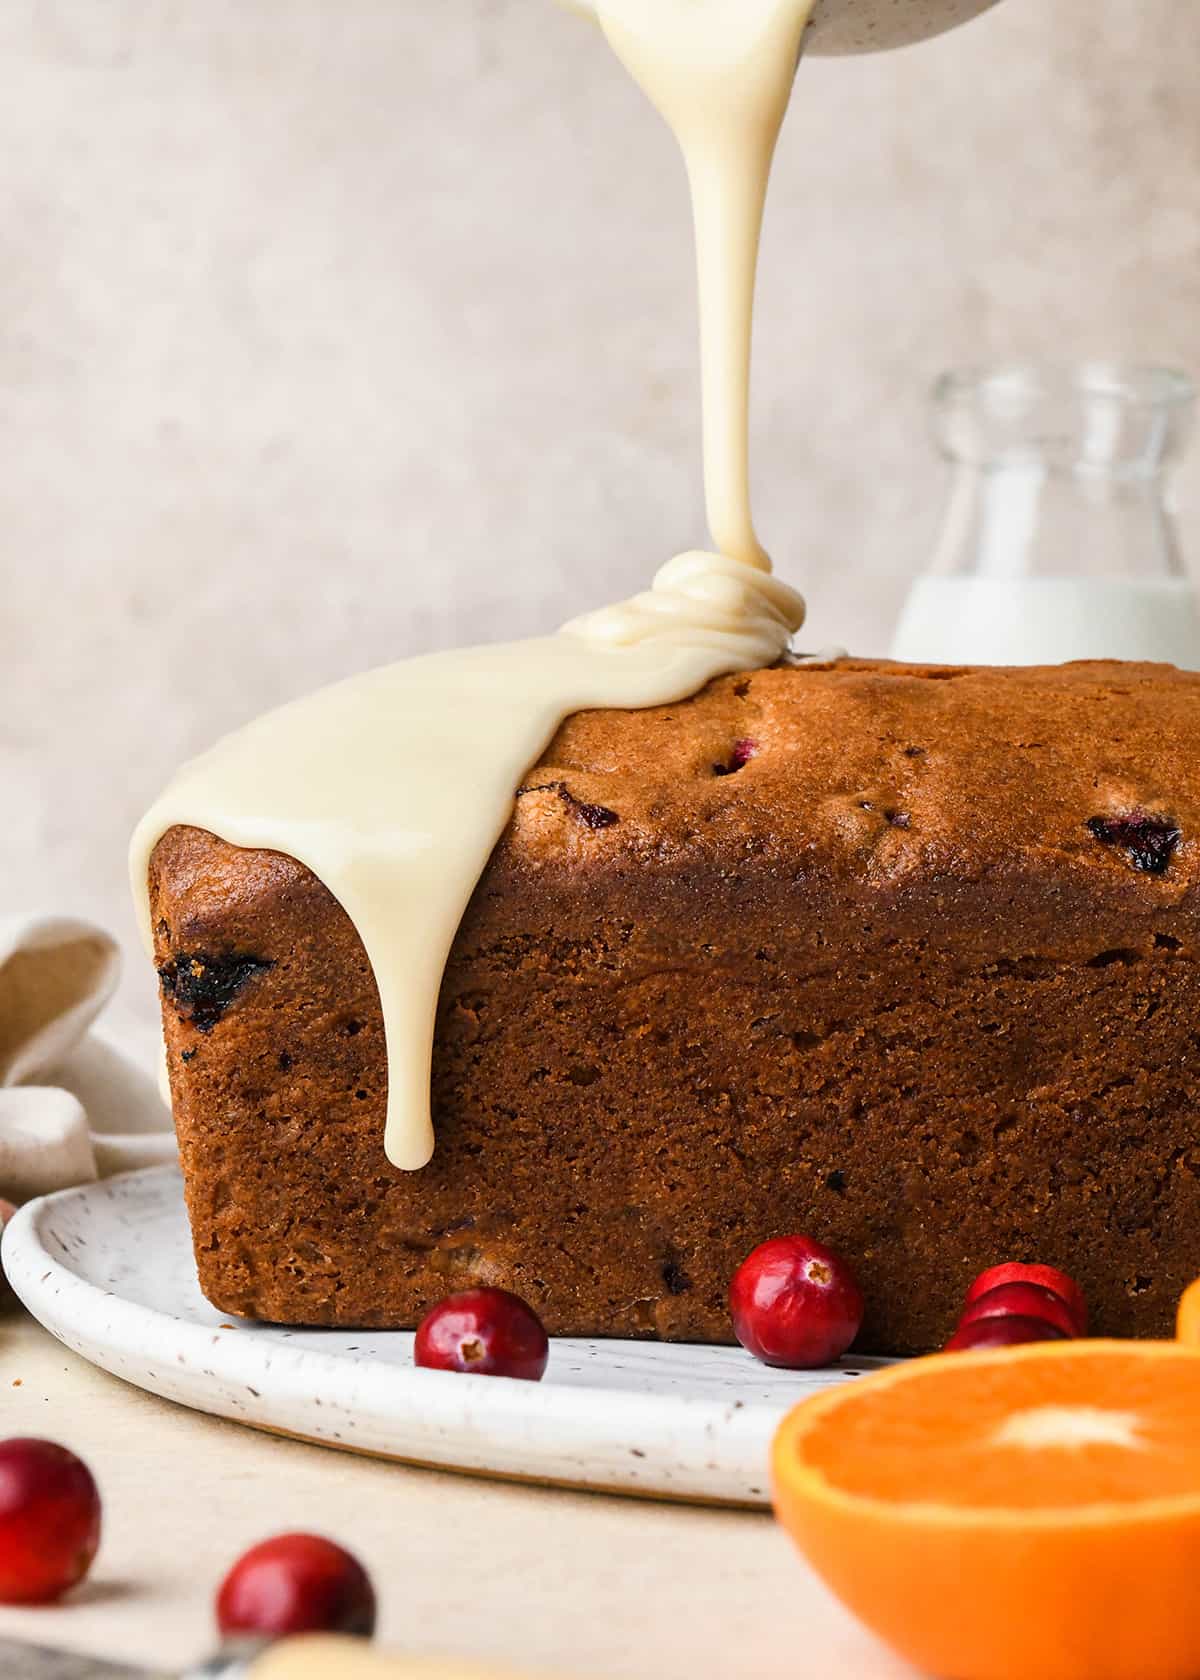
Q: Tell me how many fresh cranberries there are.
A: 7